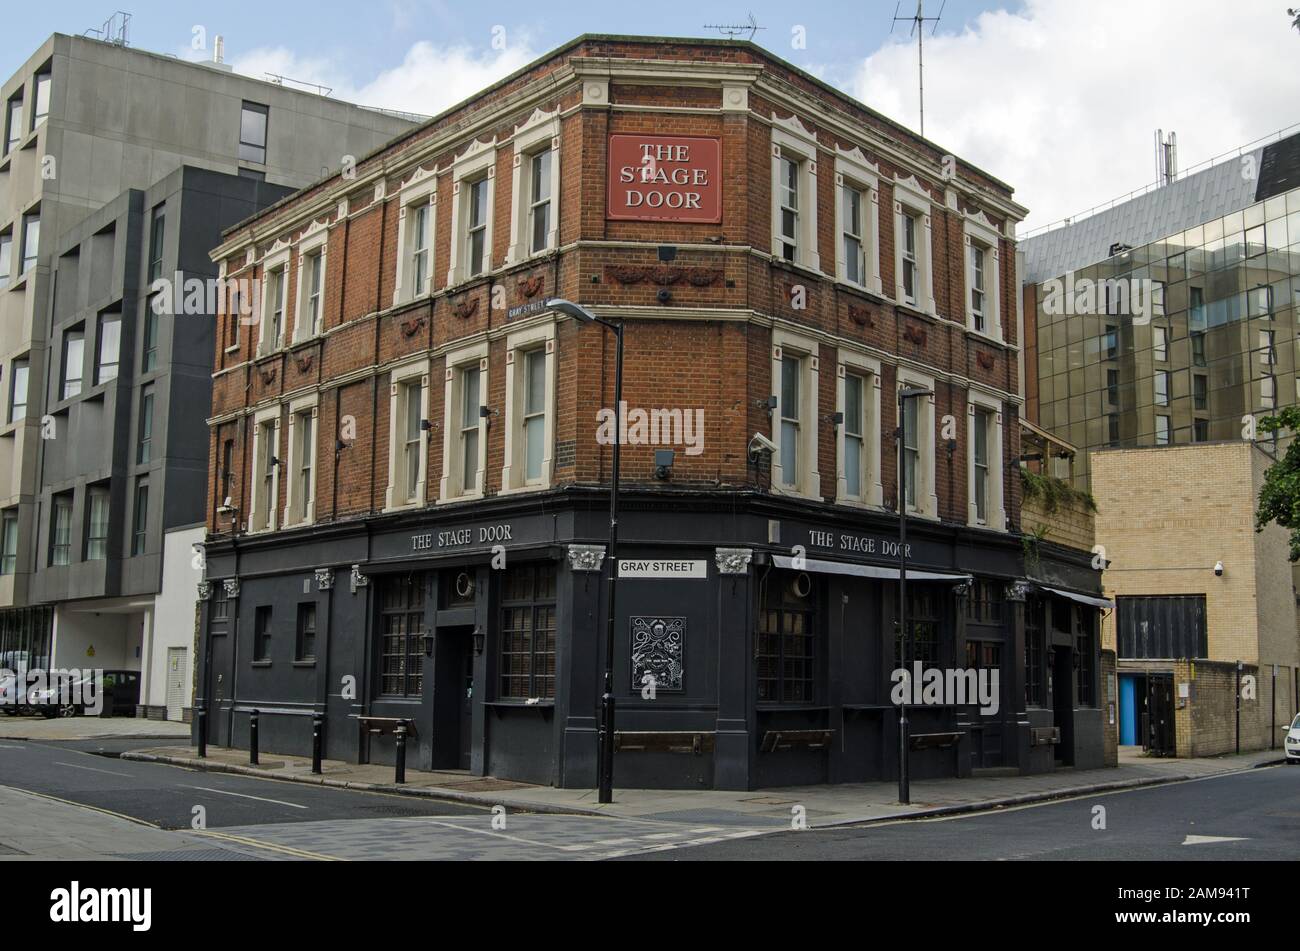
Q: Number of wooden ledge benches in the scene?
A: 5